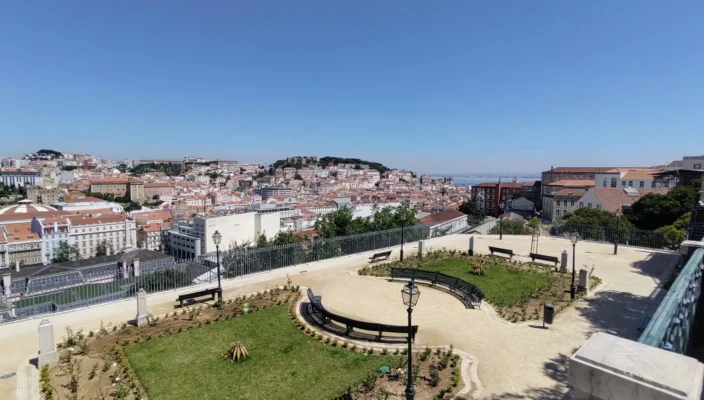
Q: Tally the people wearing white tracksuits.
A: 0